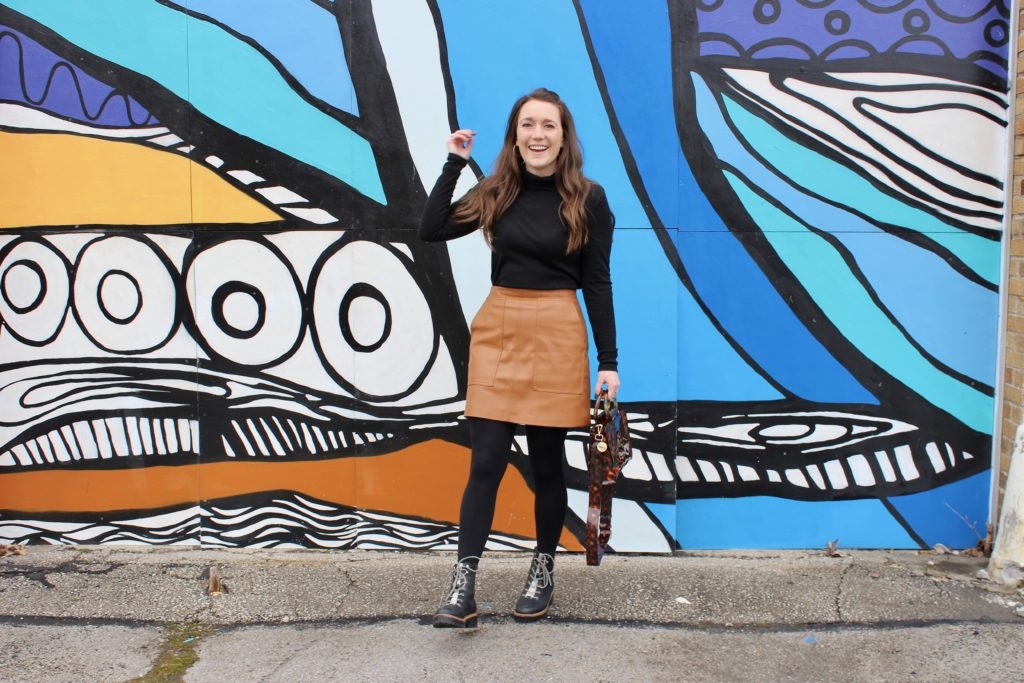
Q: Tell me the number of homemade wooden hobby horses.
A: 0